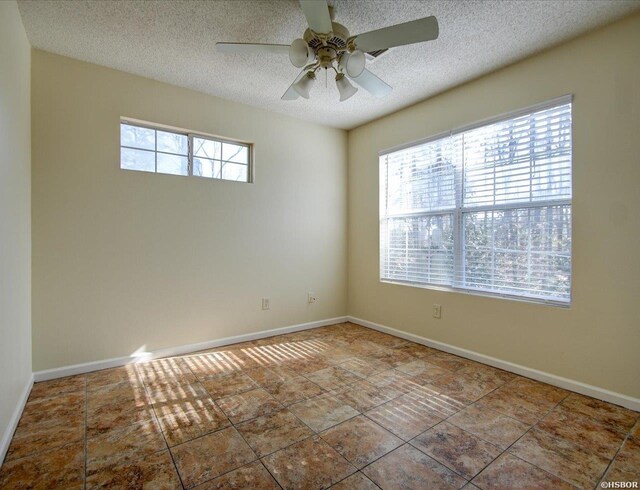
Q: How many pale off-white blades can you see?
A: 5